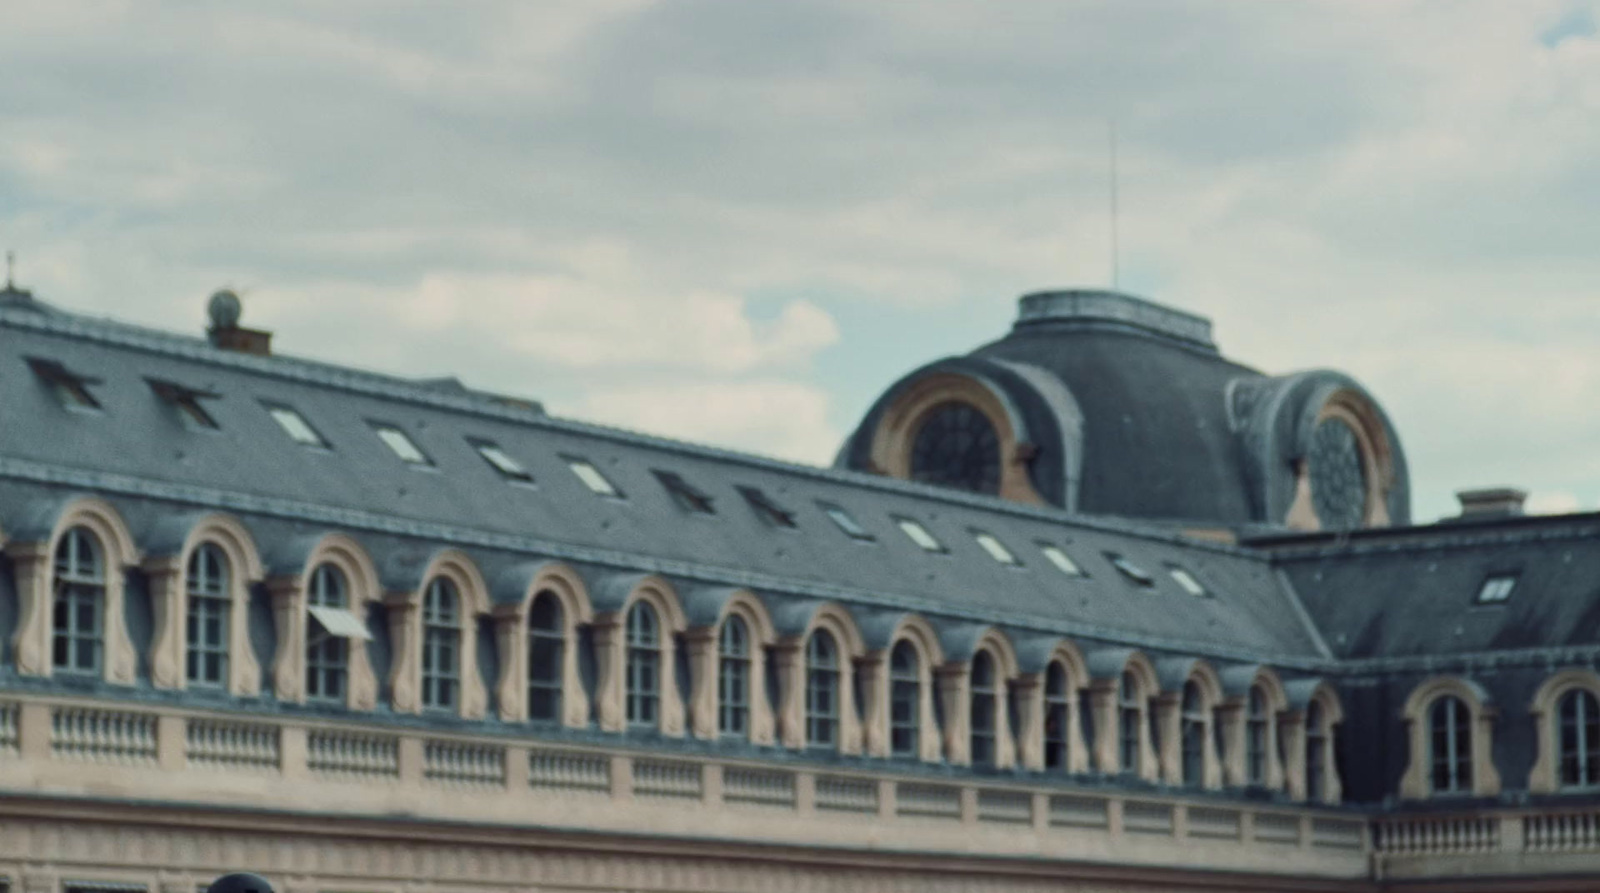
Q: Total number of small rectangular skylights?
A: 15